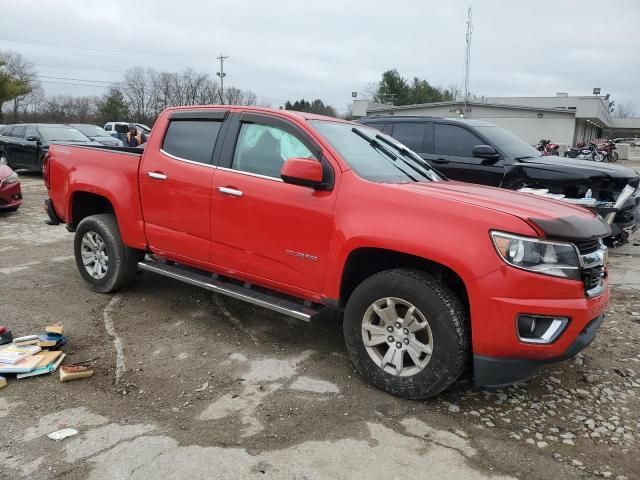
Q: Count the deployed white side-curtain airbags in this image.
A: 1